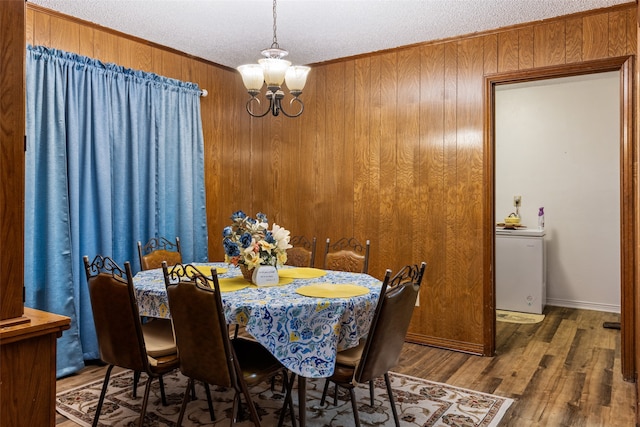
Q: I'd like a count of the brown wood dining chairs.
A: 6